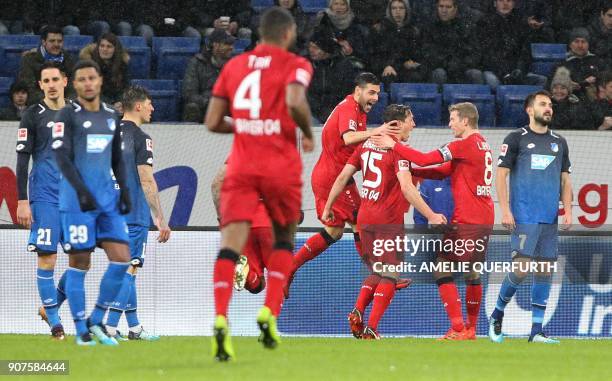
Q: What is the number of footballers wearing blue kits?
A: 4